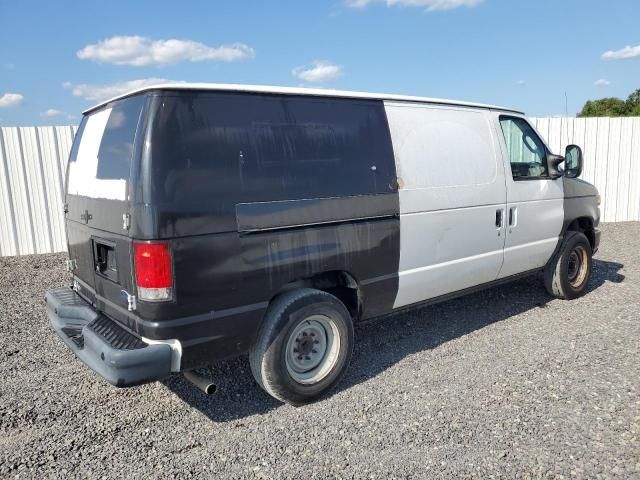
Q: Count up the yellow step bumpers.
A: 0